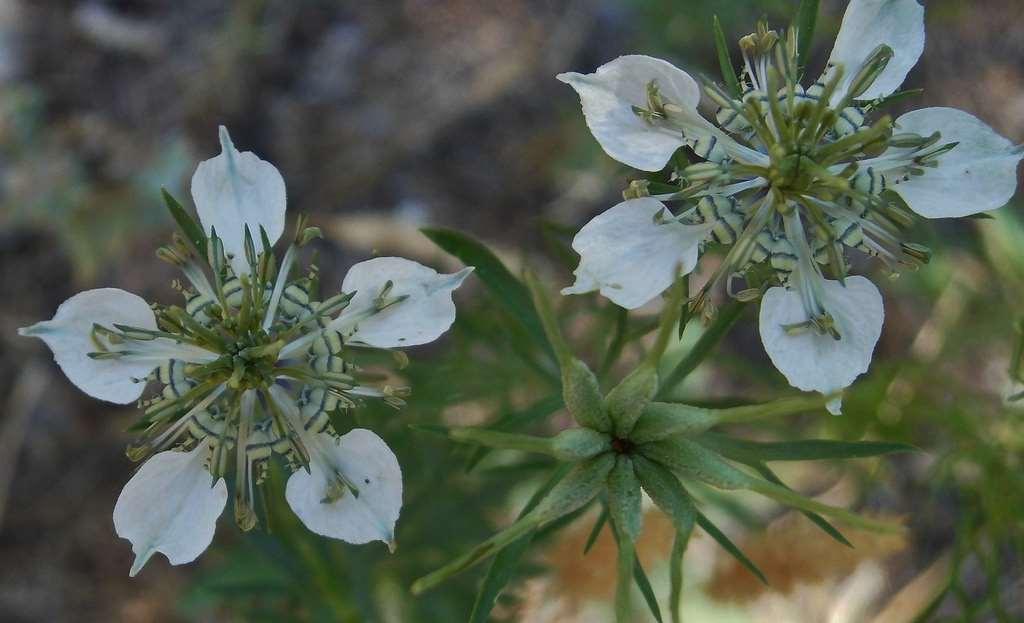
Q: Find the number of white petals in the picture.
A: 10